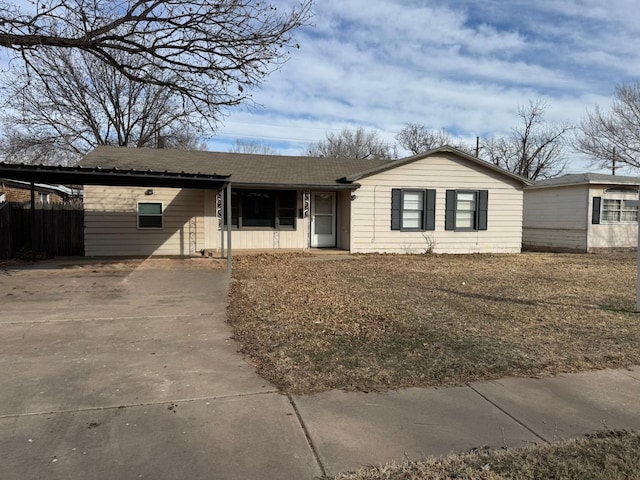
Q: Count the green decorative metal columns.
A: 0